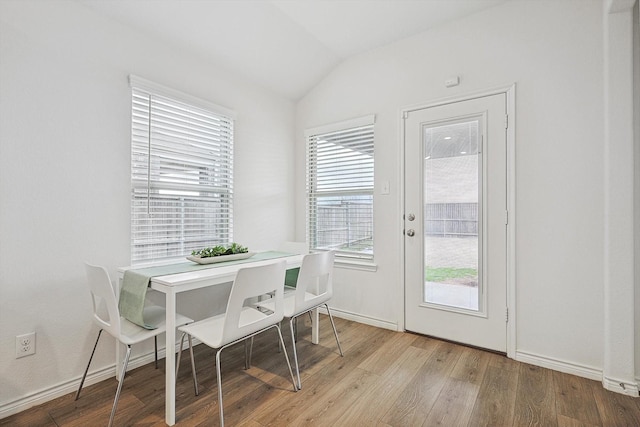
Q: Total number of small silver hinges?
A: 3